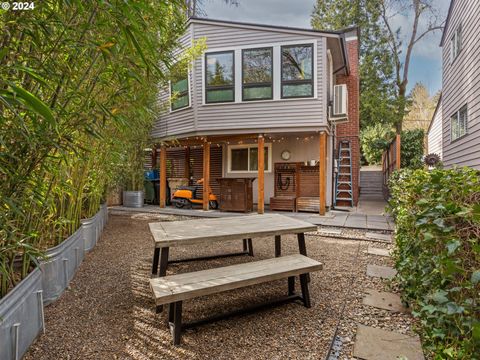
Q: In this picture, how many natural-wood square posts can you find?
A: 4